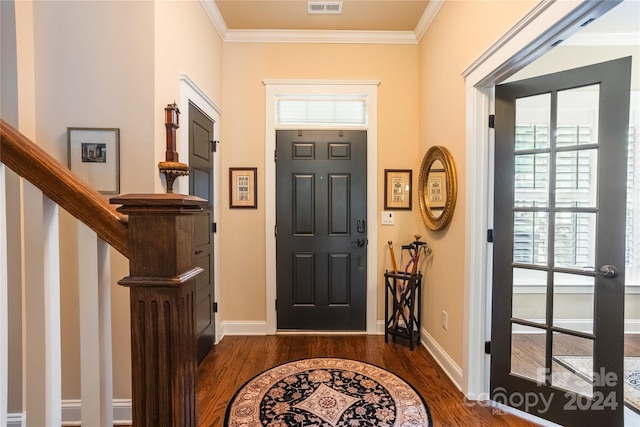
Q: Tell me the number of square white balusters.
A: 3